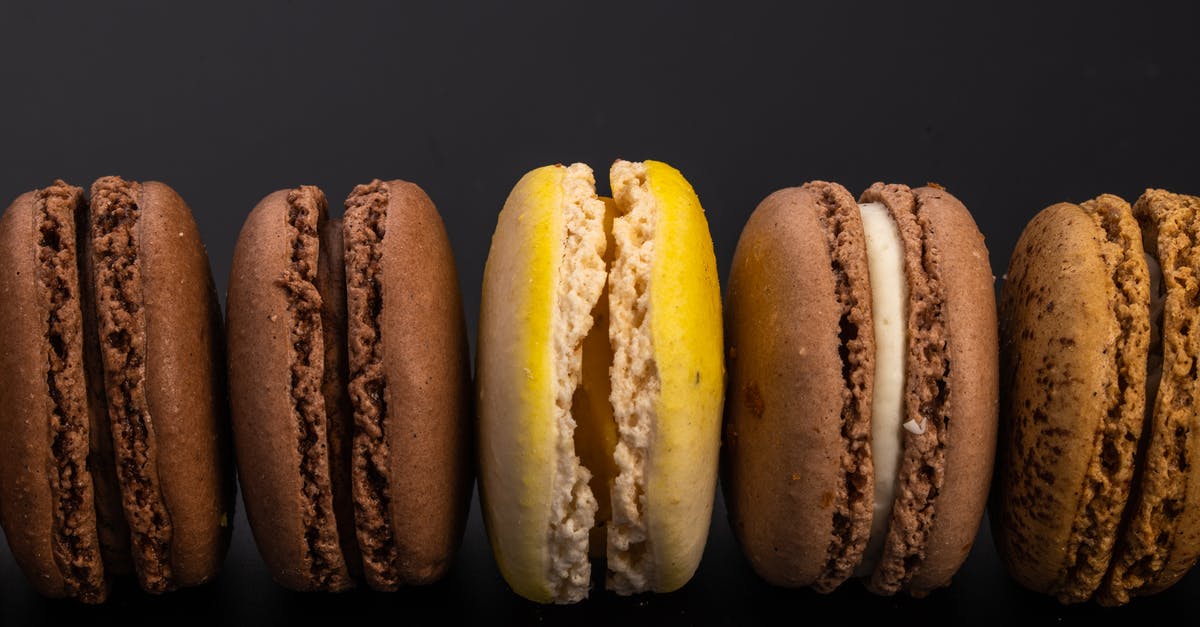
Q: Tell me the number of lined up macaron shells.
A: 10